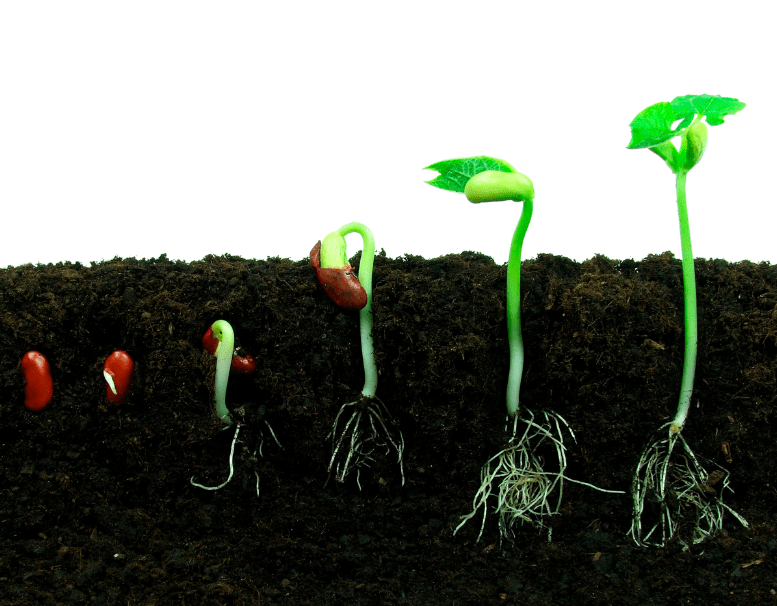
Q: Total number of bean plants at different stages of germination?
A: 6